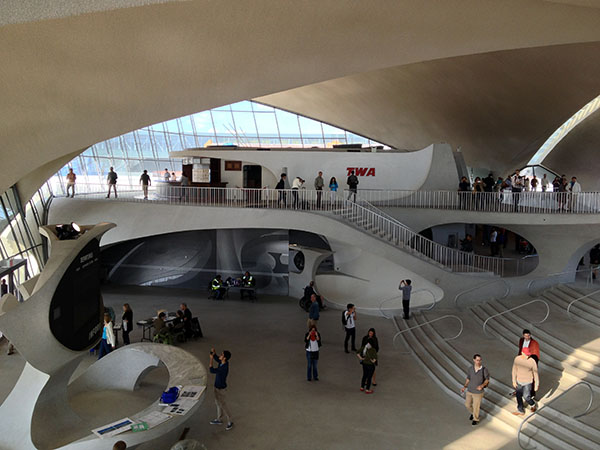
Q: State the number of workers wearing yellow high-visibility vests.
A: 2